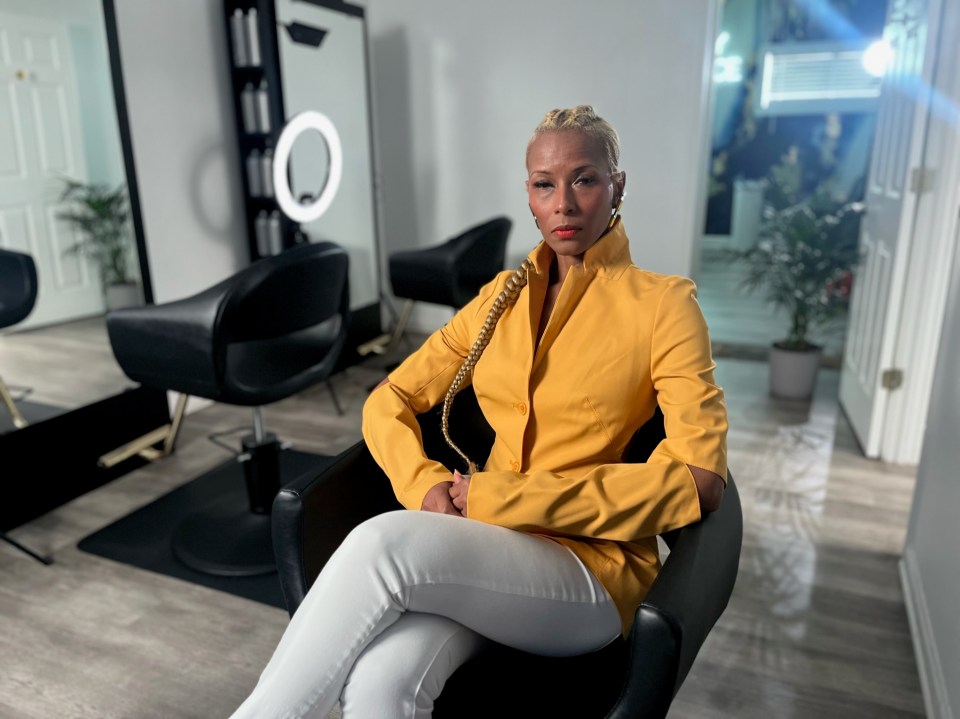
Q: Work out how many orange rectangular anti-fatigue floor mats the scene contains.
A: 0